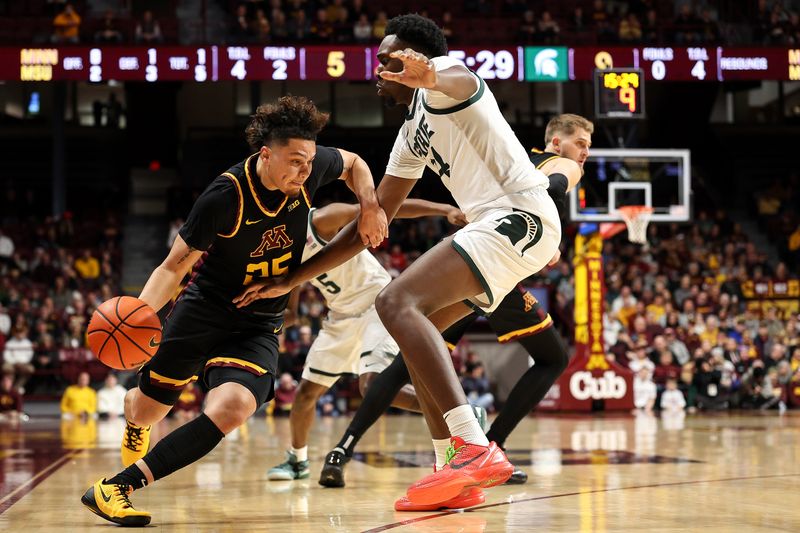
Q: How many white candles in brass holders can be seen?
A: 0